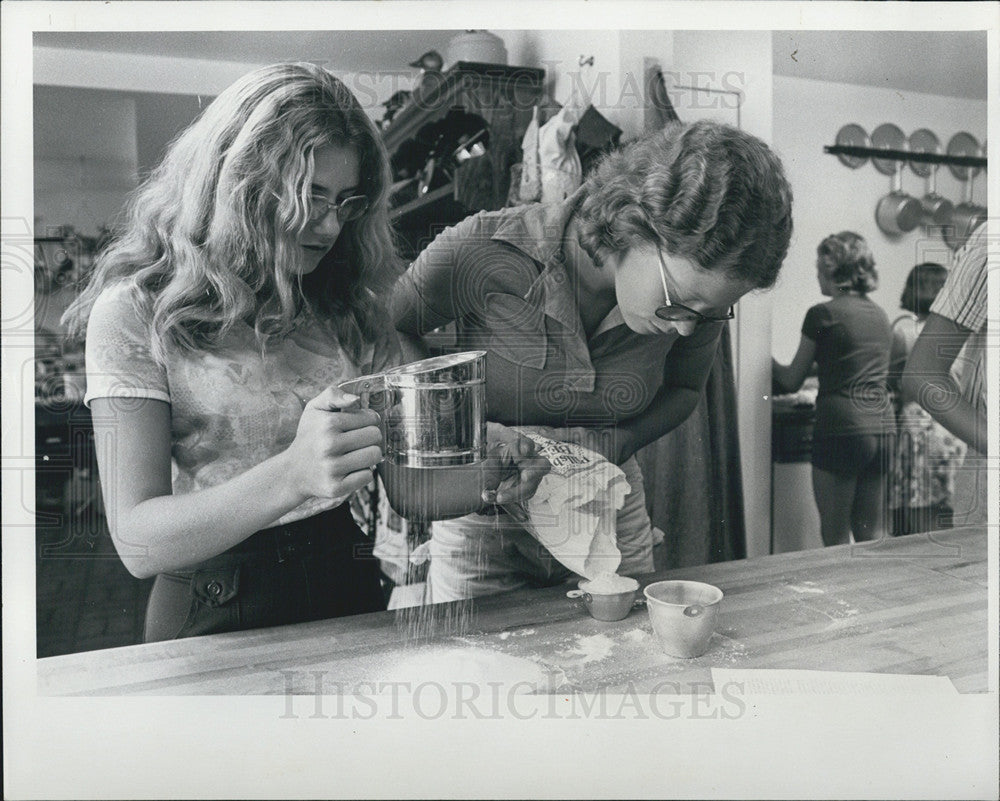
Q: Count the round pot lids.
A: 4